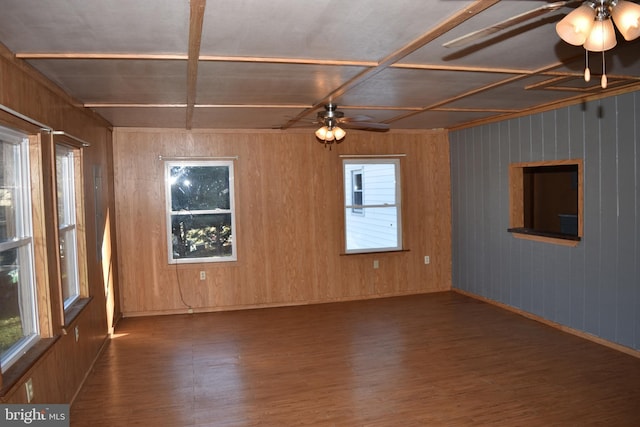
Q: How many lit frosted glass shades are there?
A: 6